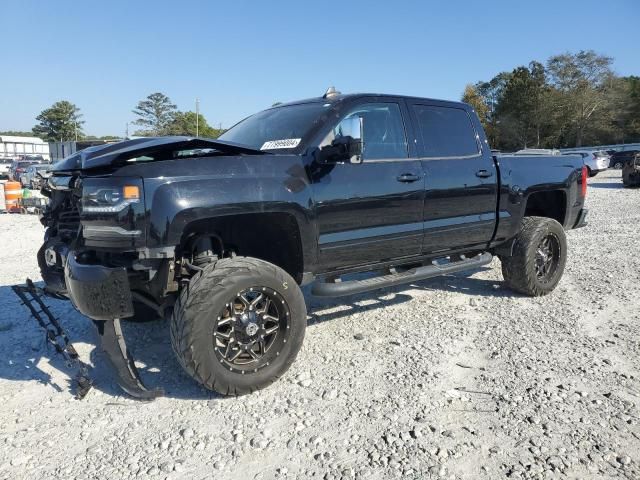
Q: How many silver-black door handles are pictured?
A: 2